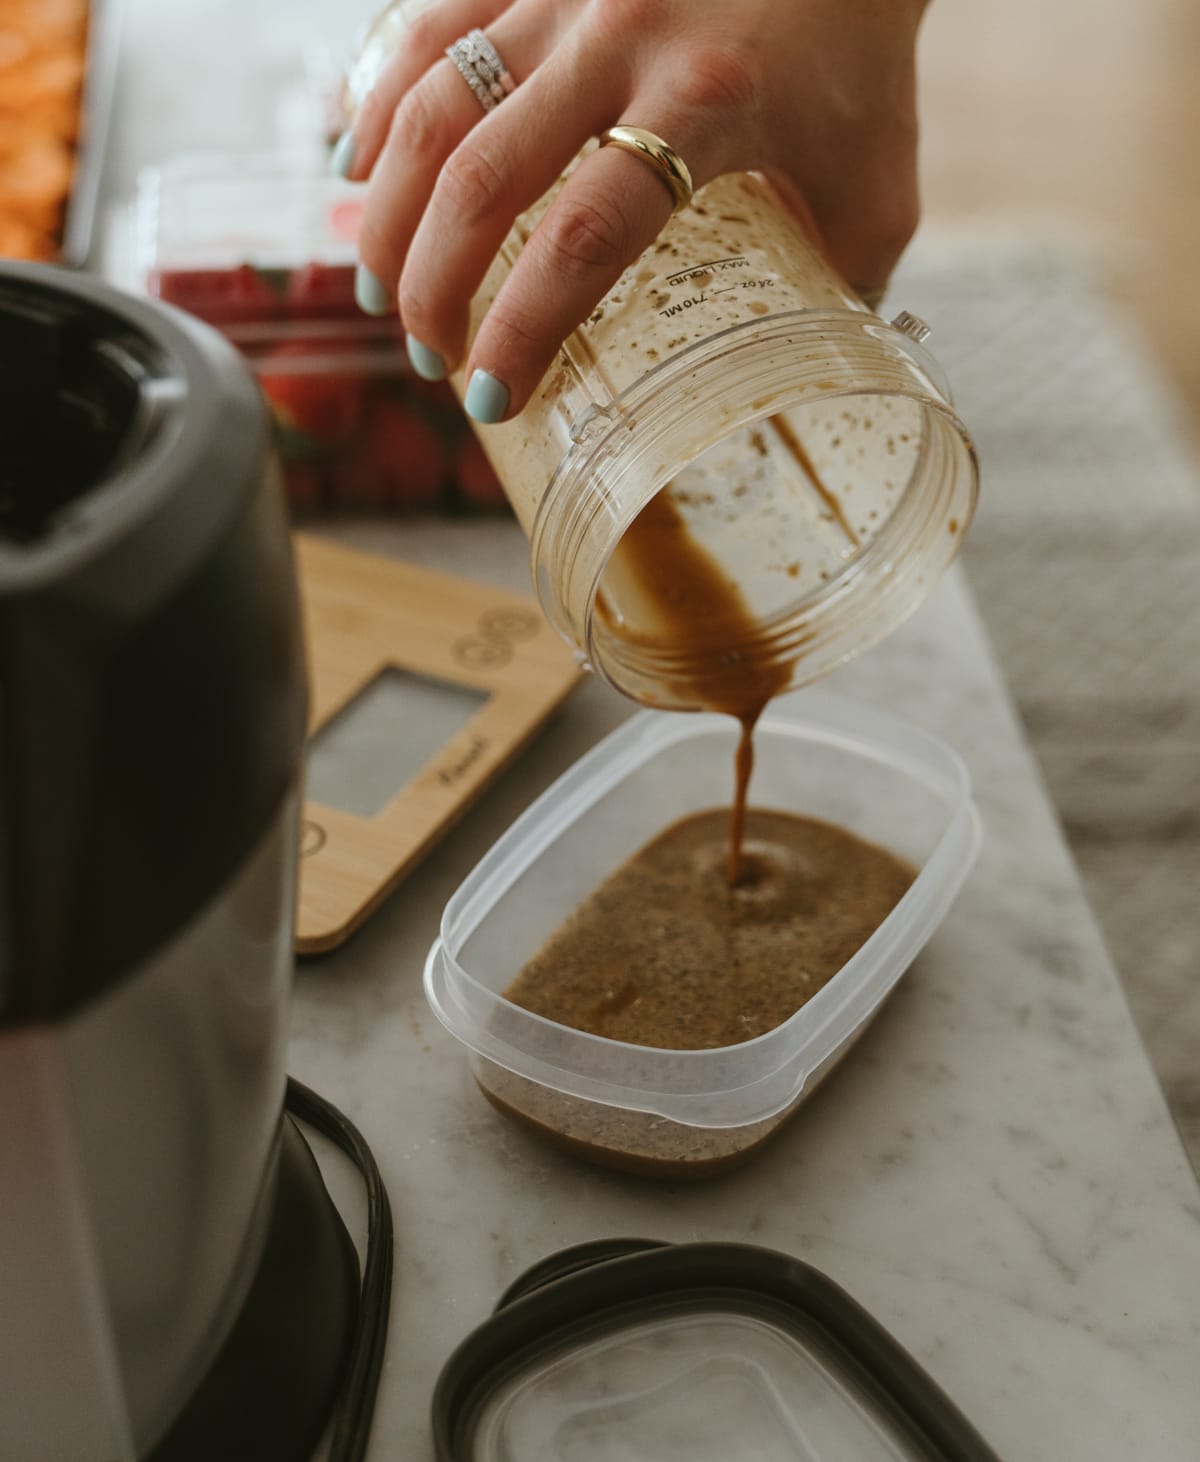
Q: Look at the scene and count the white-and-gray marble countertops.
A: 1